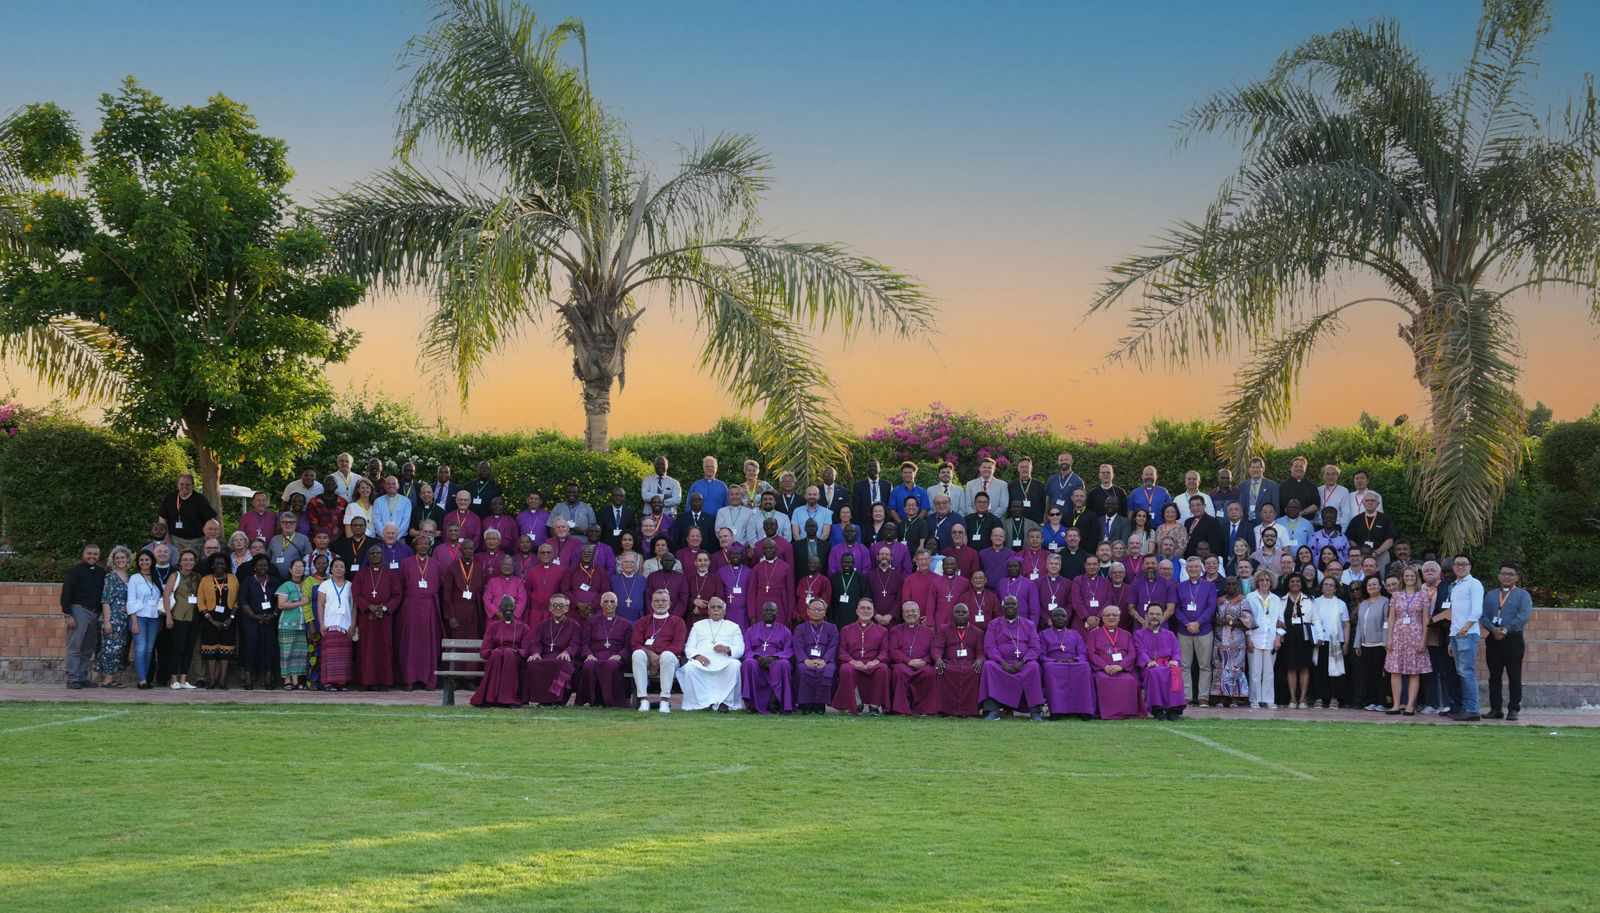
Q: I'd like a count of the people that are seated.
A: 14